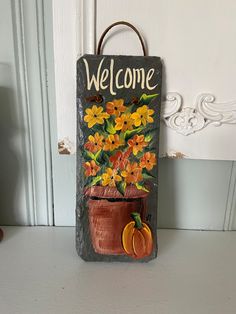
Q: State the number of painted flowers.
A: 12